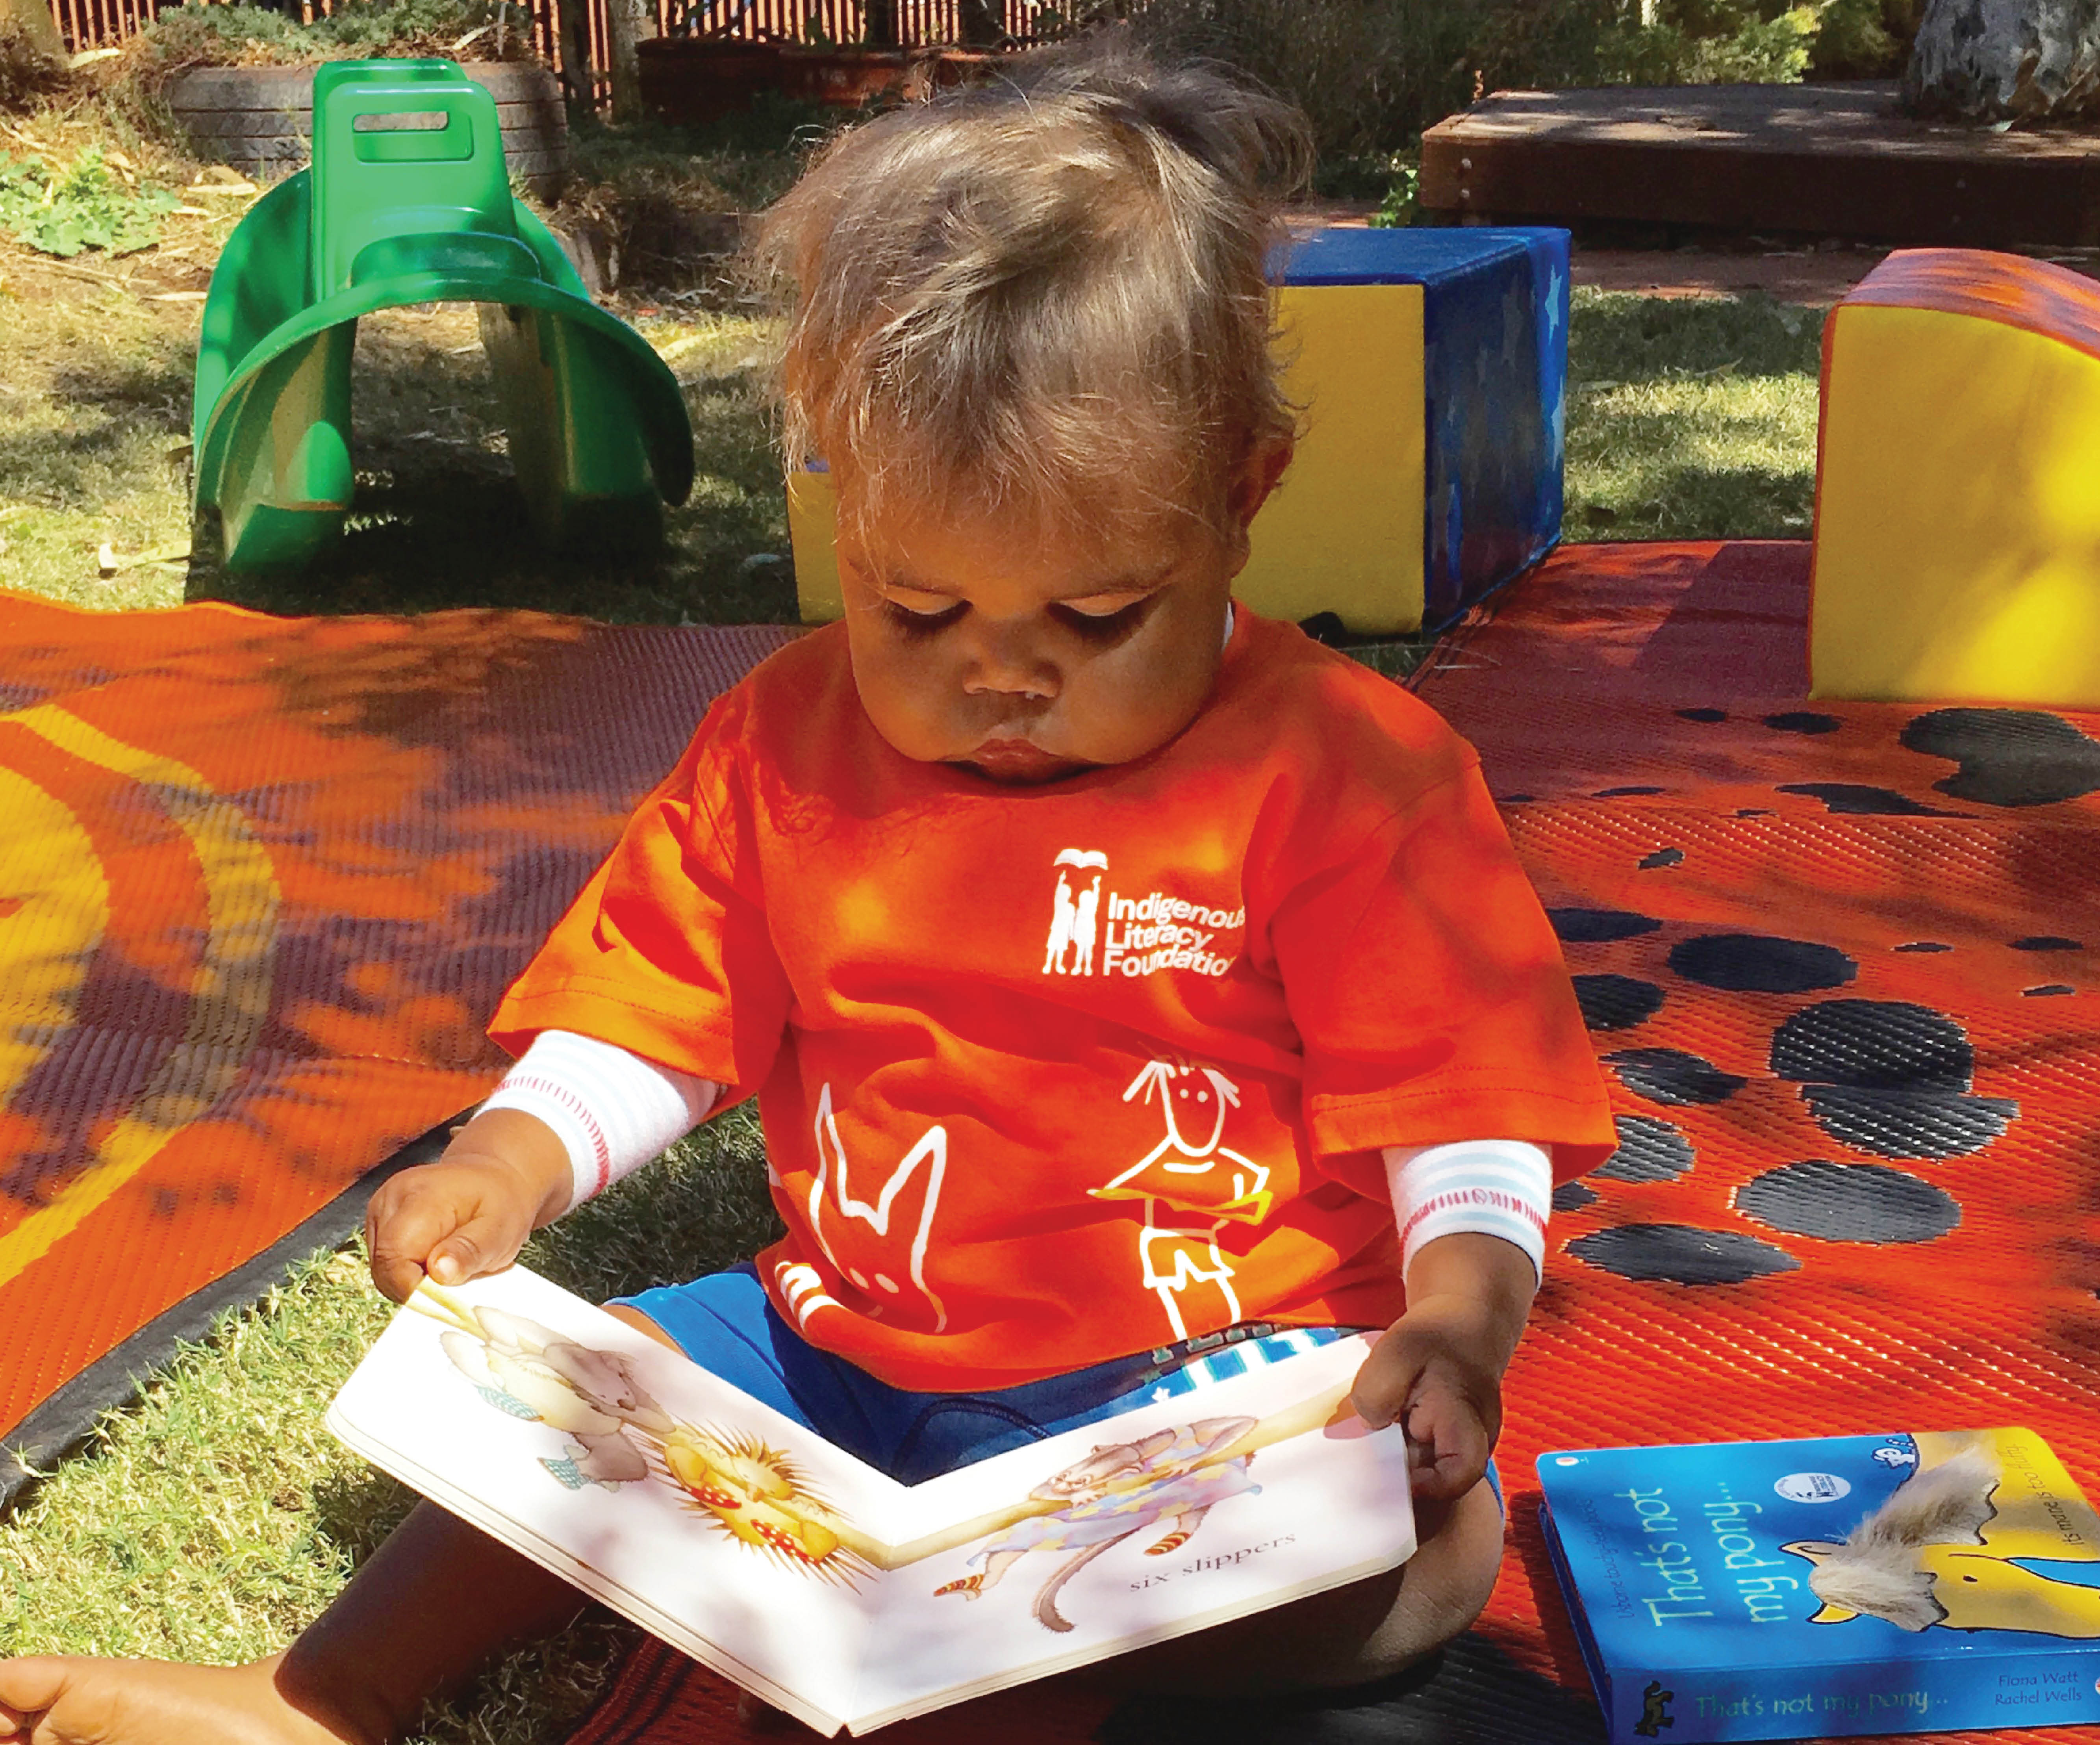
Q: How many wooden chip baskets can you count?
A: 0